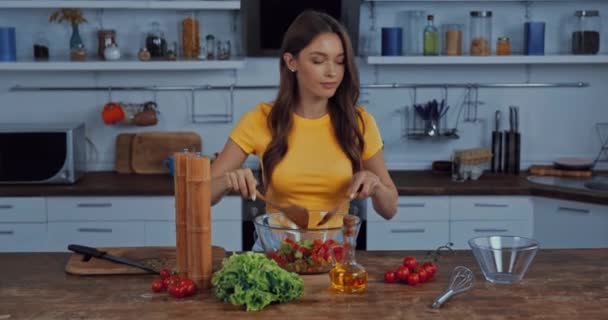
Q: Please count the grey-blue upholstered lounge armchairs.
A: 0